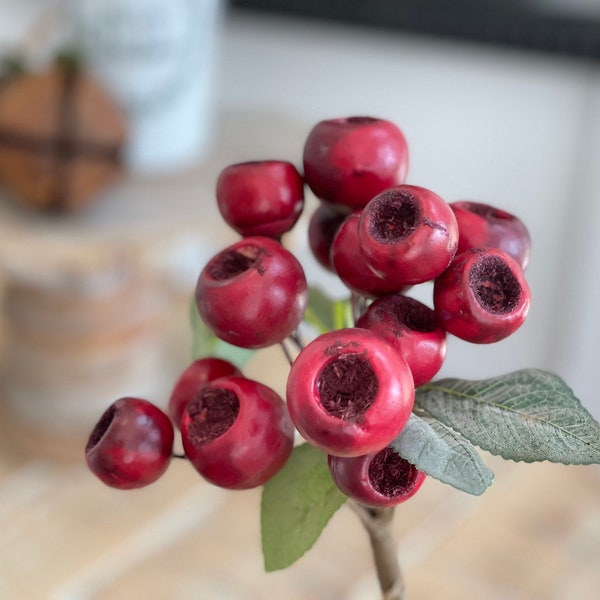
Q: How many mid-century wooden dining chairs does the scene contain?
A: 0